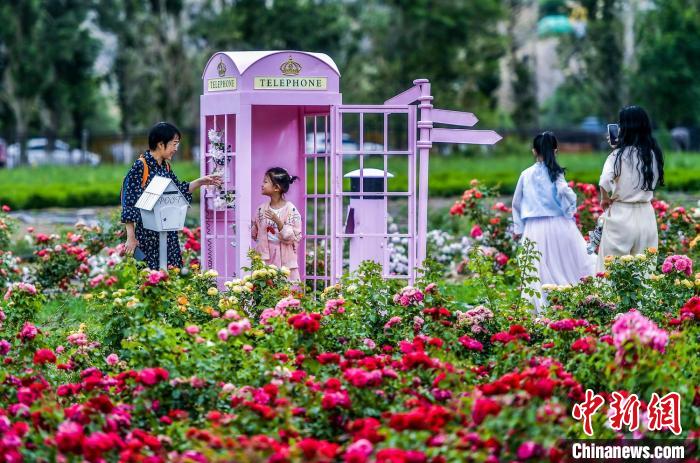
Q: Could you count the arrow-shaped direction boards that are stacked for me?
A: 3